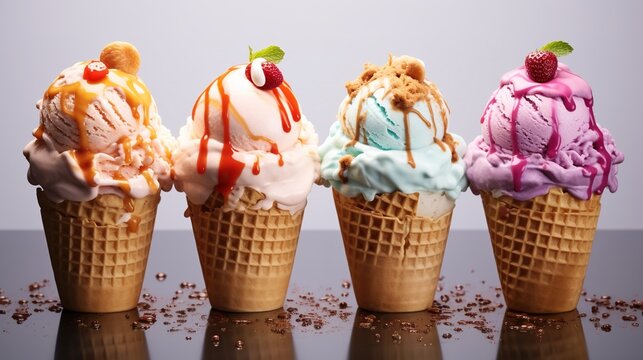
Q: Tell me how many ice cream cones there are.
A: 4